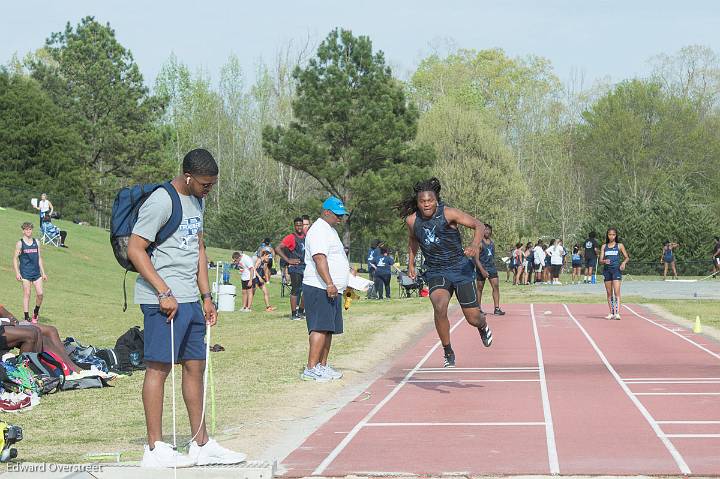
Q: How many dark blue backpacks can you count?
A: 1